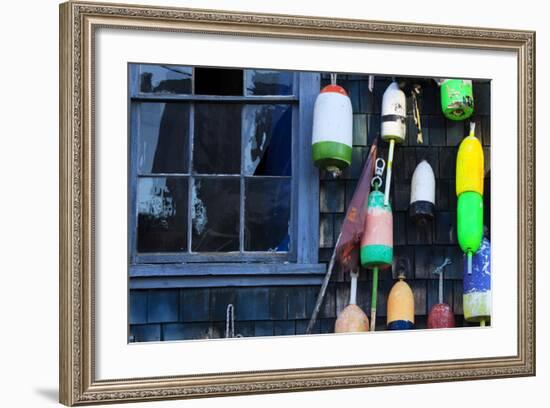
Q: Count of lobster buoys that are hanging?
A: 10